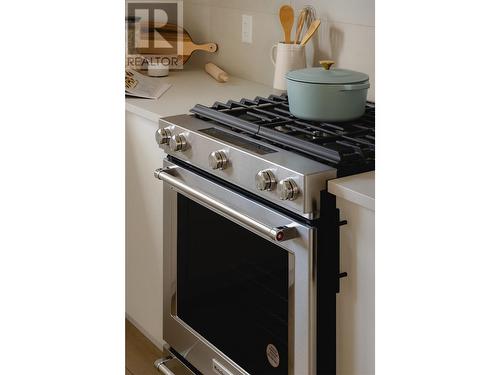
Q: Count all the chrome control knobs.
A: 5